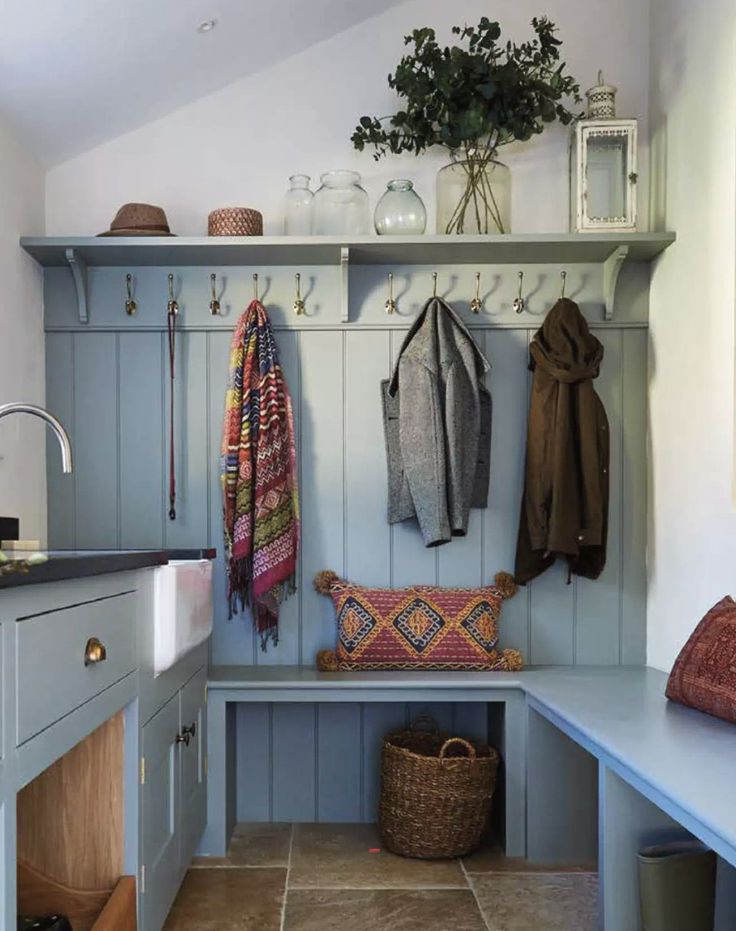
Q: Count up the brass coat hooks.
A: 10